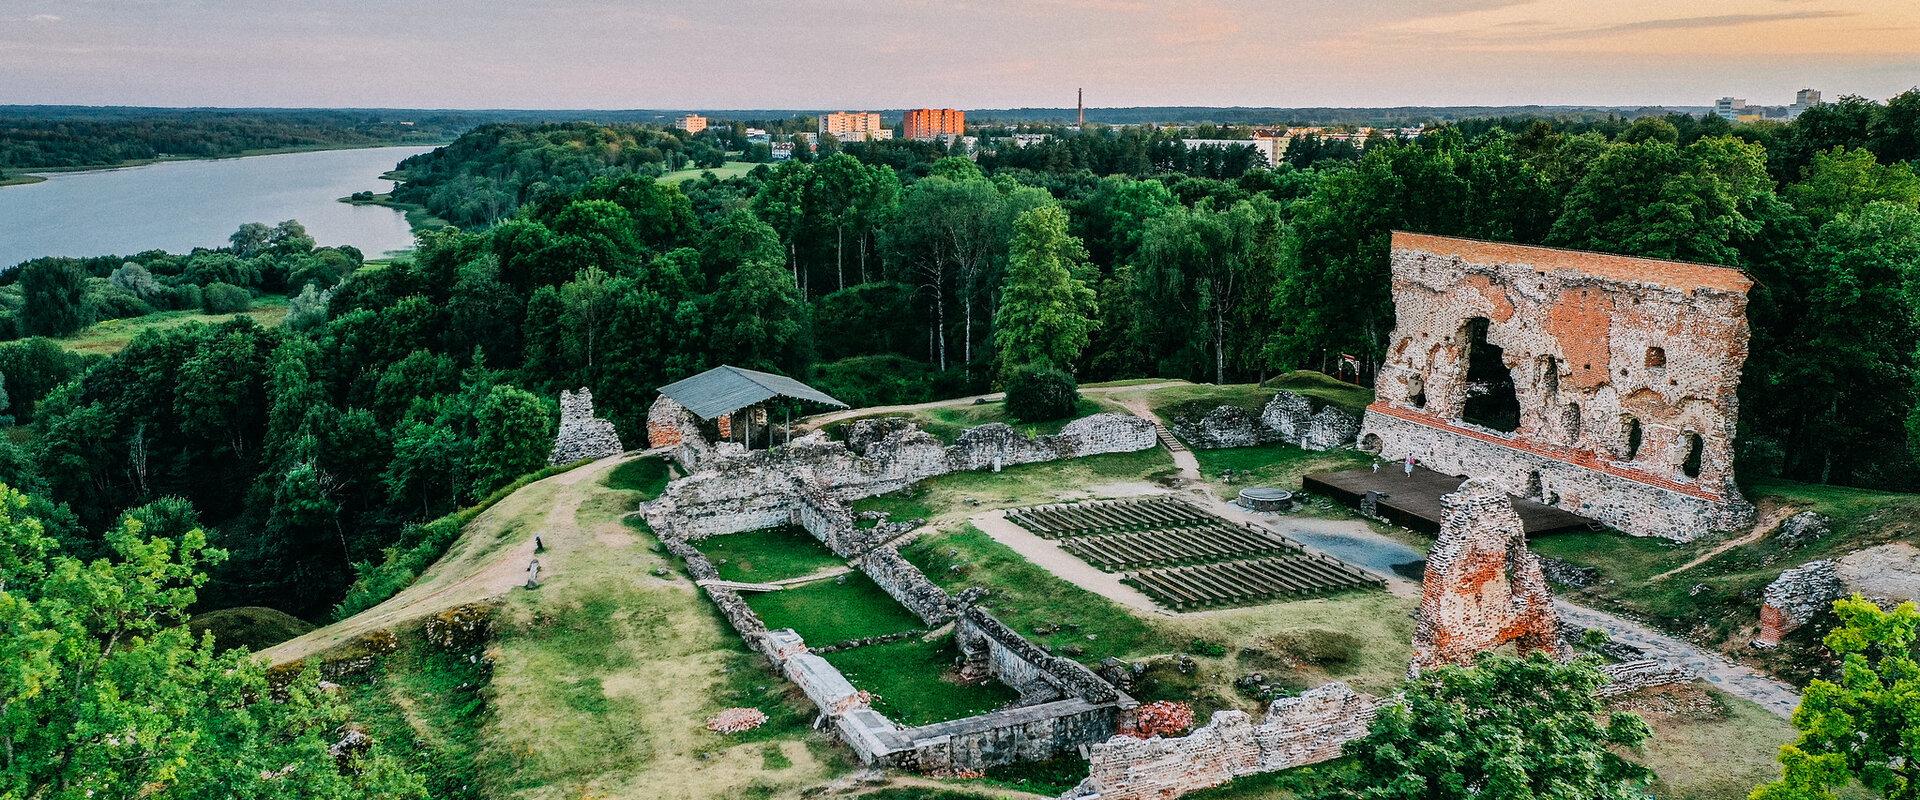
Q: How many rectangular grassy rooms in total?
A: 3